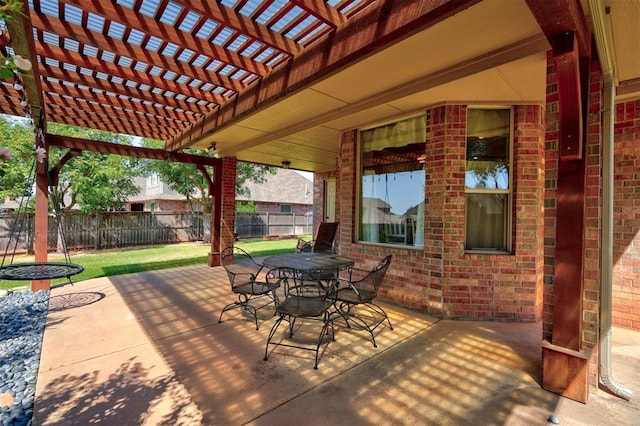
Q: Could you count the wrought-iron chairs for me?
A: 4